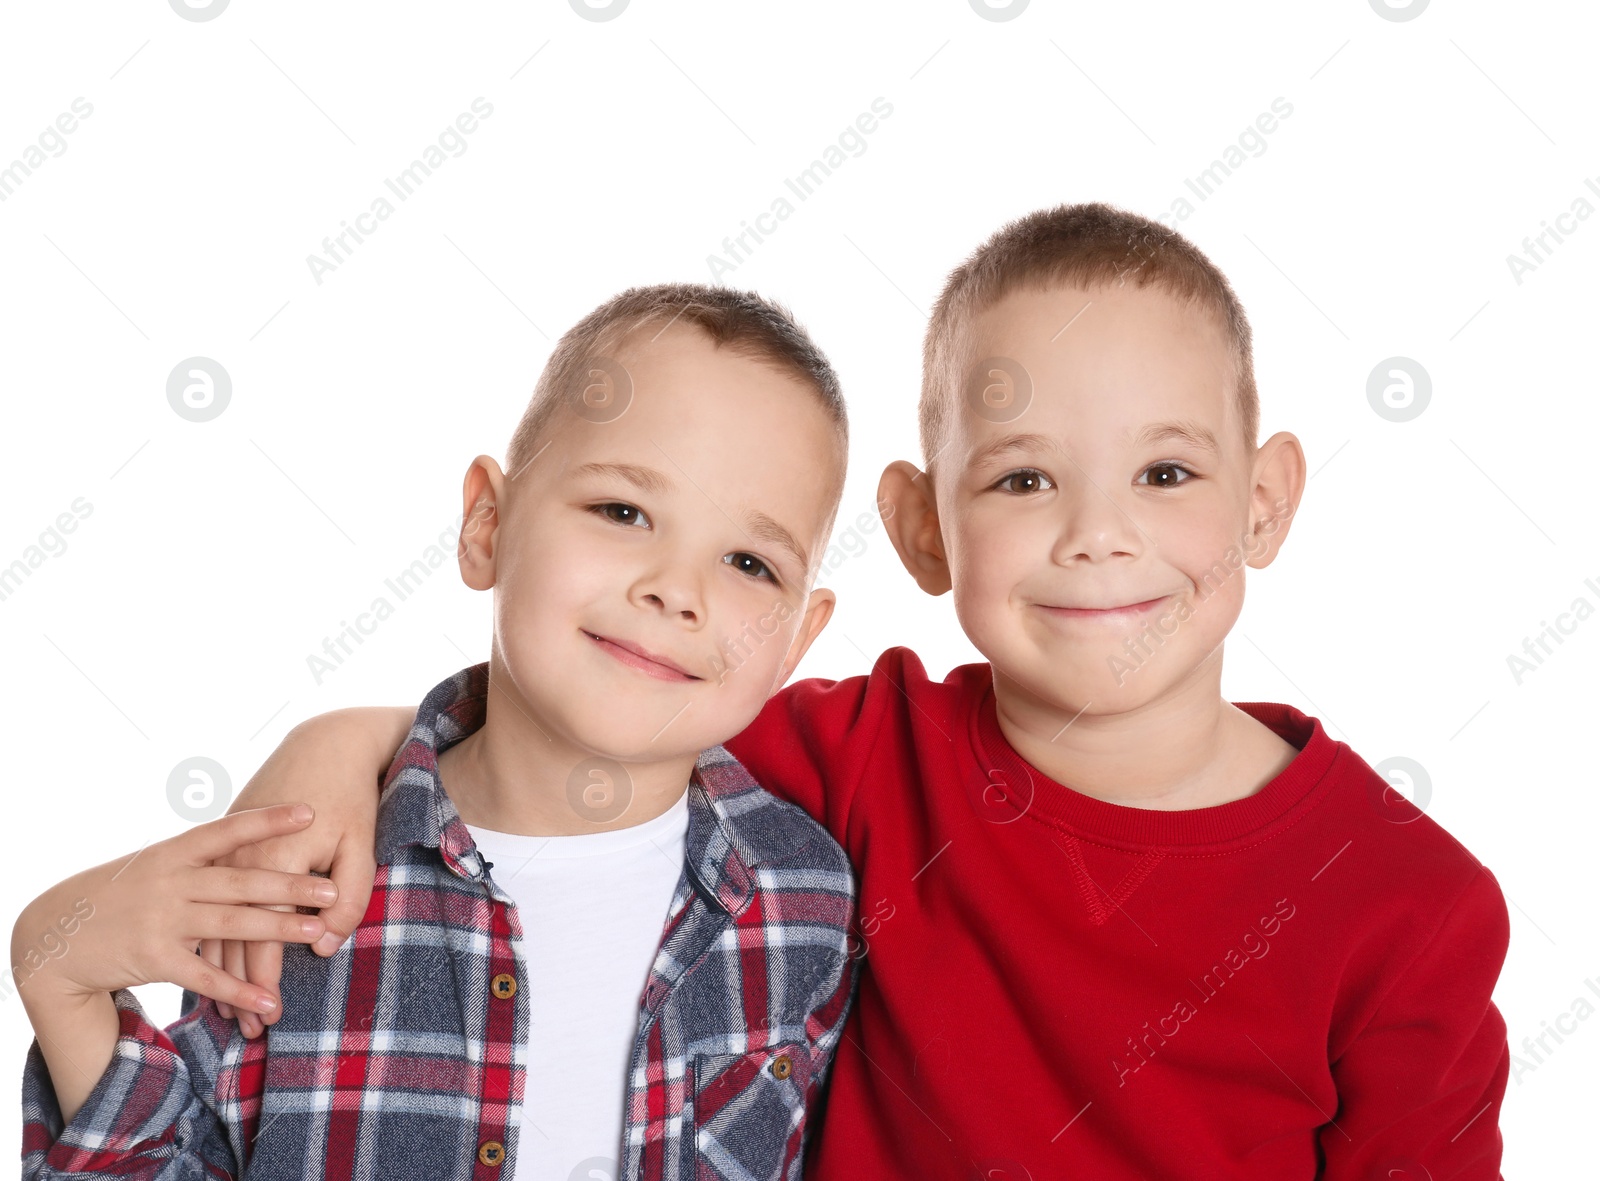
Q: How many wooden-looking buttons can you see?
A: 3